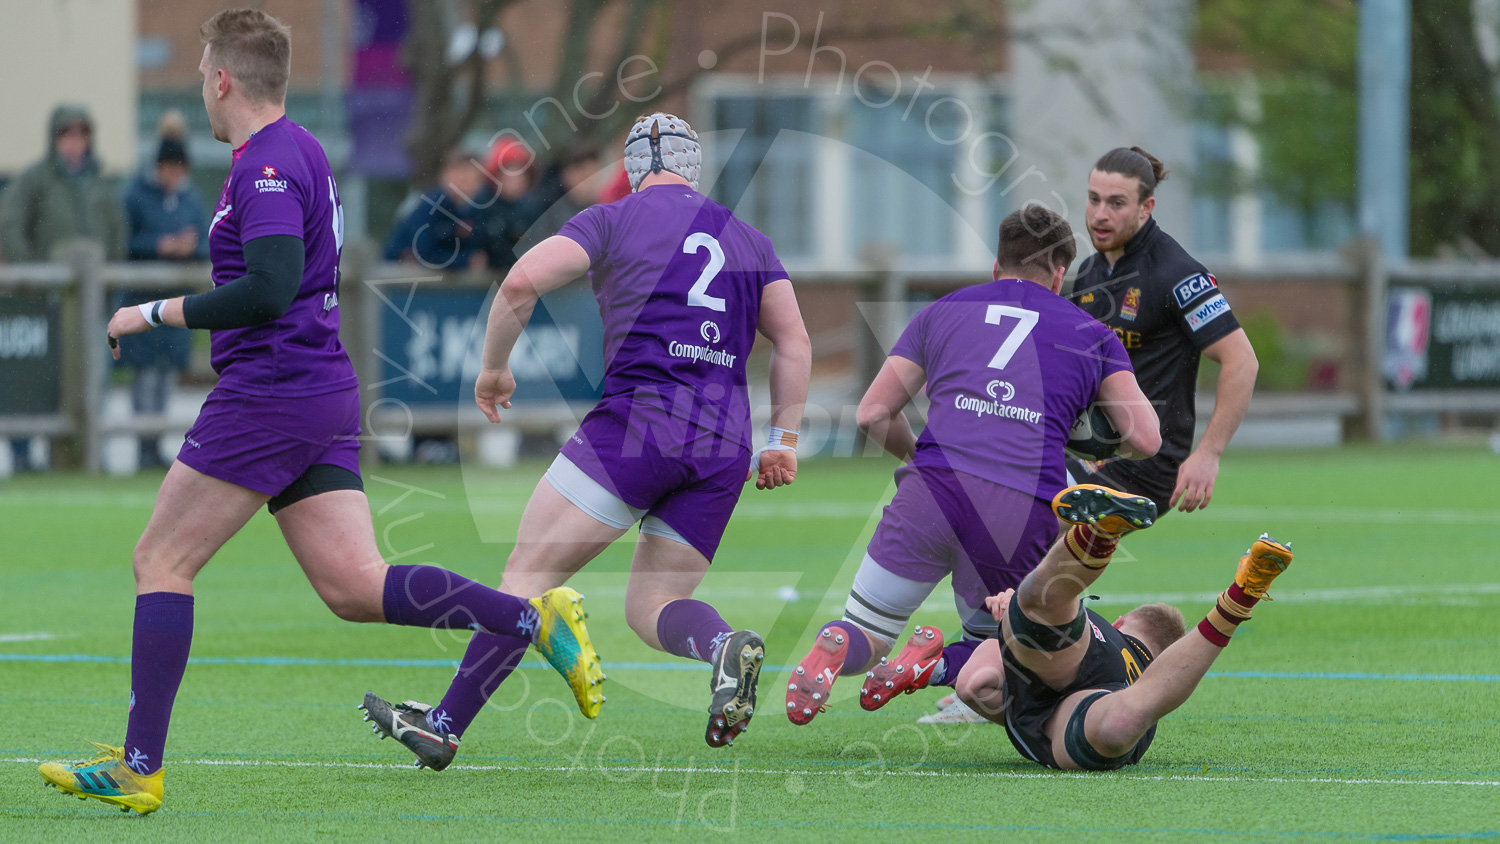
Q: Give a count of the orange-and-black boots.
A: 2